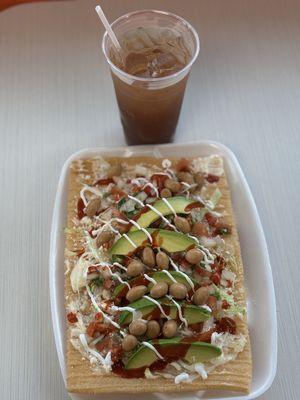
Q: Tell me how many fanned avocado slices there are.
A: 5